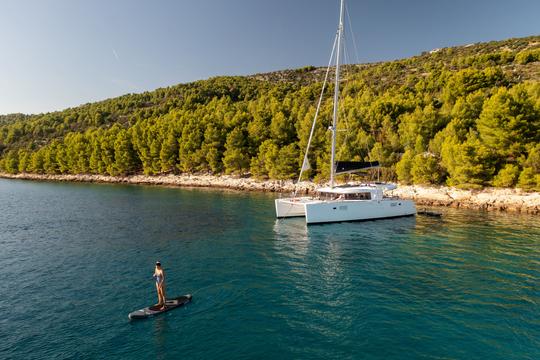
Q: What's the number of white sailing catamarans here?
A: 1